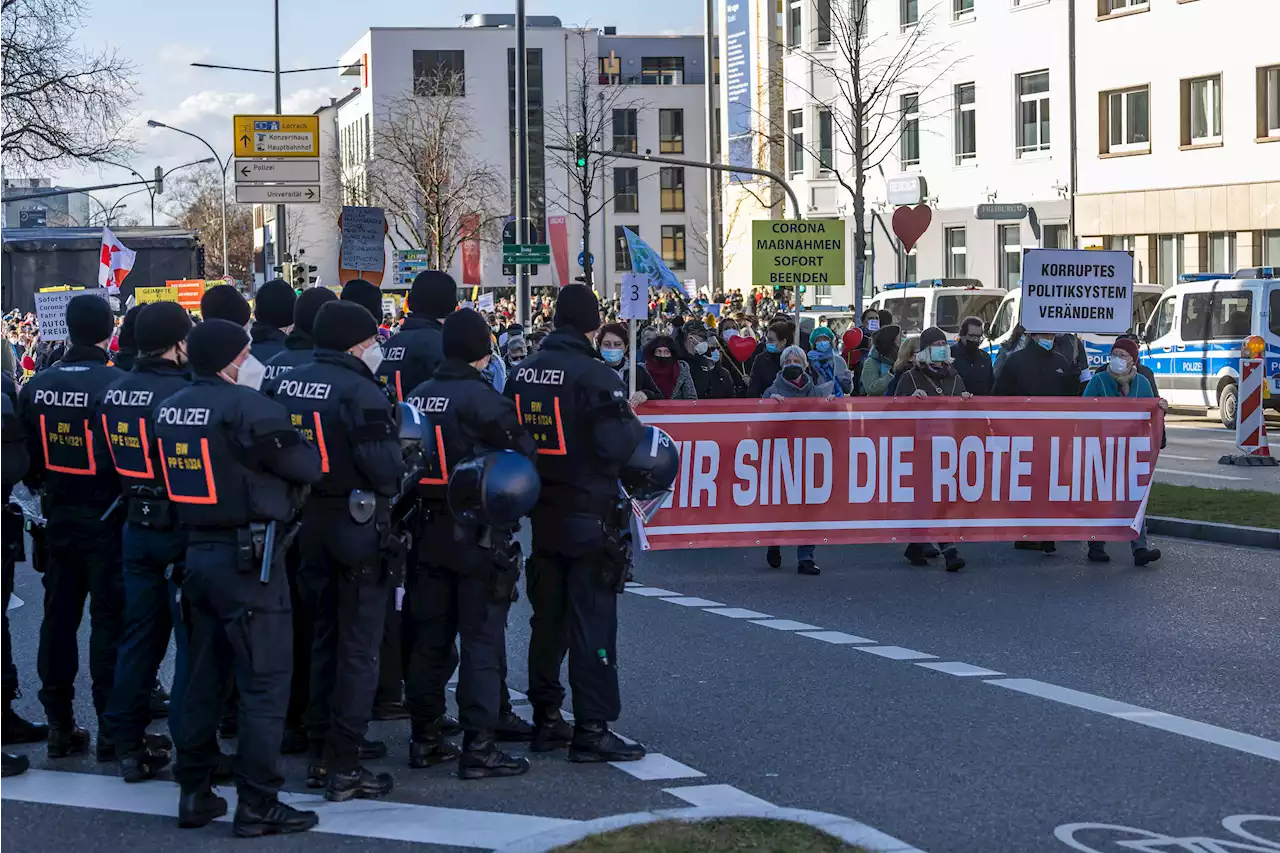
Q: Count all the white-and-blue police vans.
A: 3